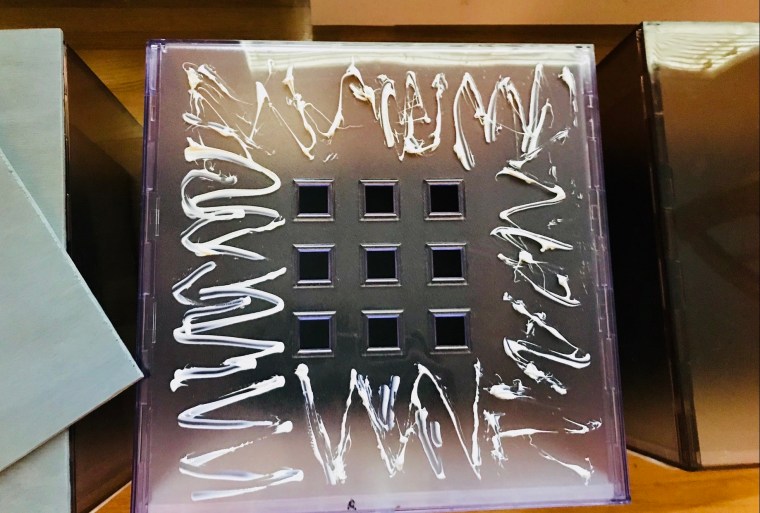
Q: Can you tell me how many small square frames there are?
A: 9